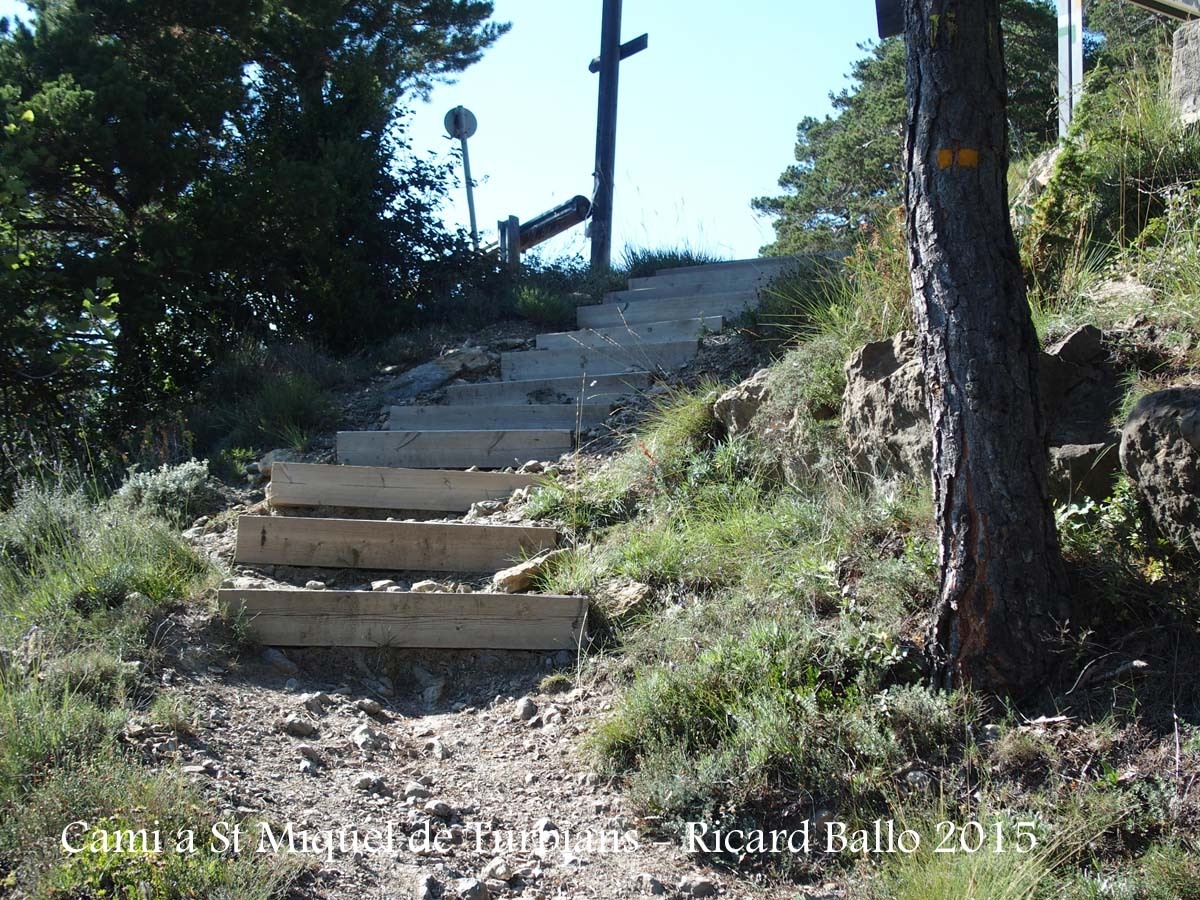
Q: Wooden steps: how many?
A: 12